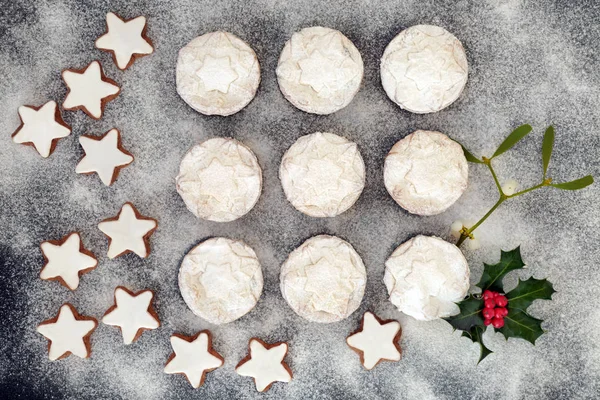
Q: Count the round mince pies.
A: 9